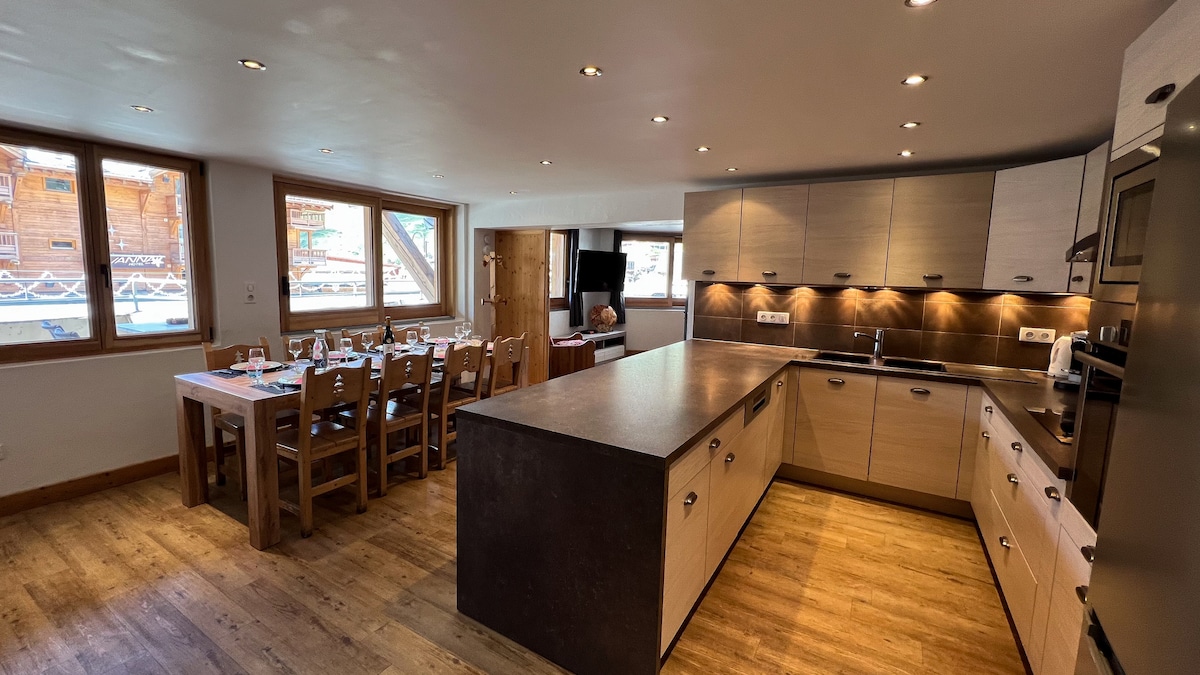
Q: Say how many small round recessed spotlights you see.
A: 14